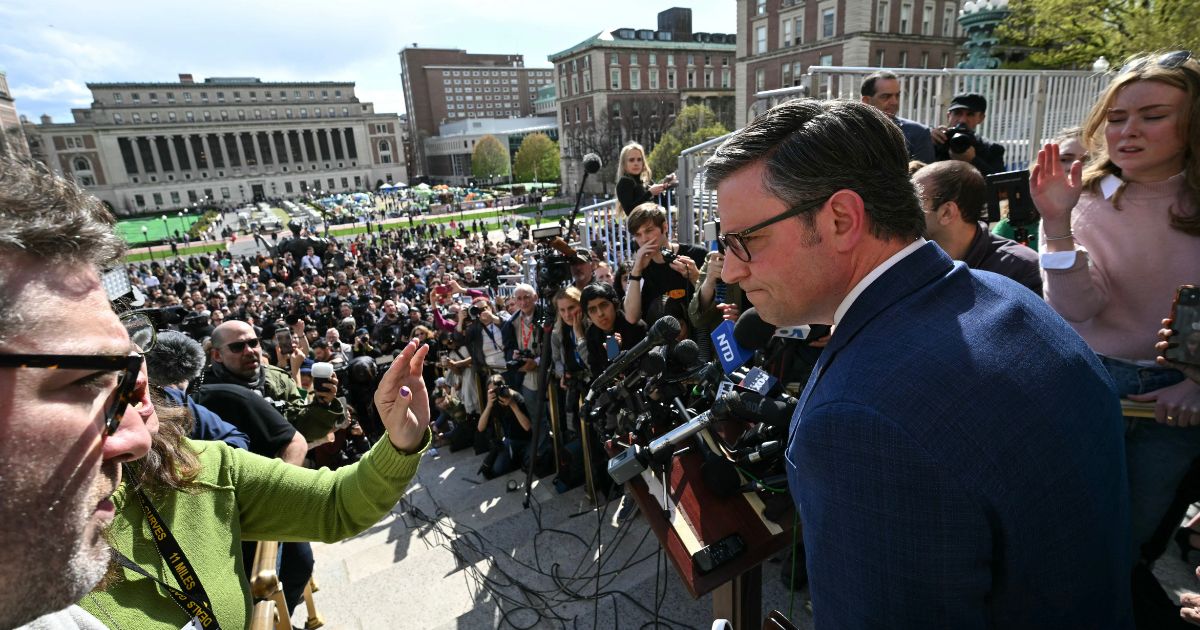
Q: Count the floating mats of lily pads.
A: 0